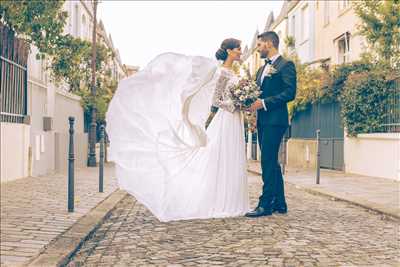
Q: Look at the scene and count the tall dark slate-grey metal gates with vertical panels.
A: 1